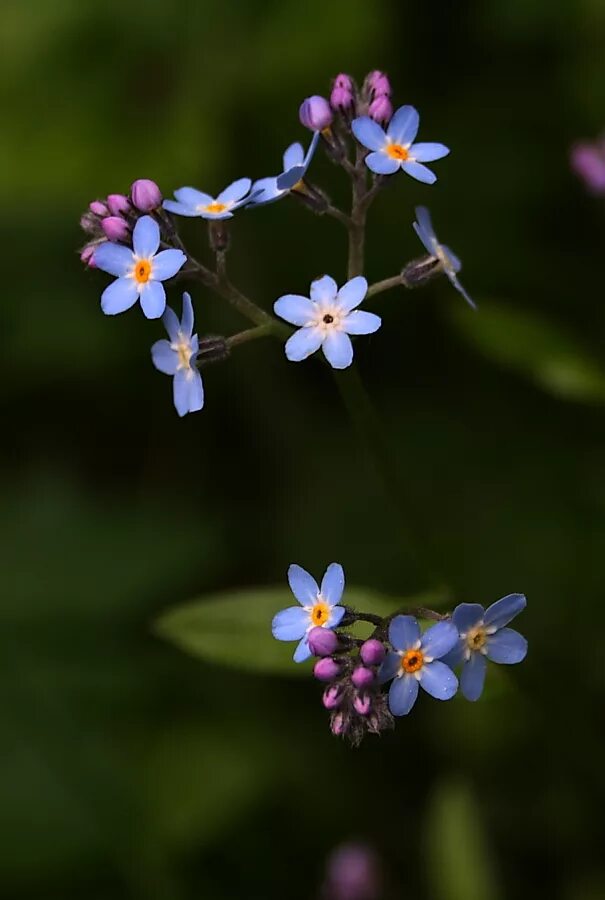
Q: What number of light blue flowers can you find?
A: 10